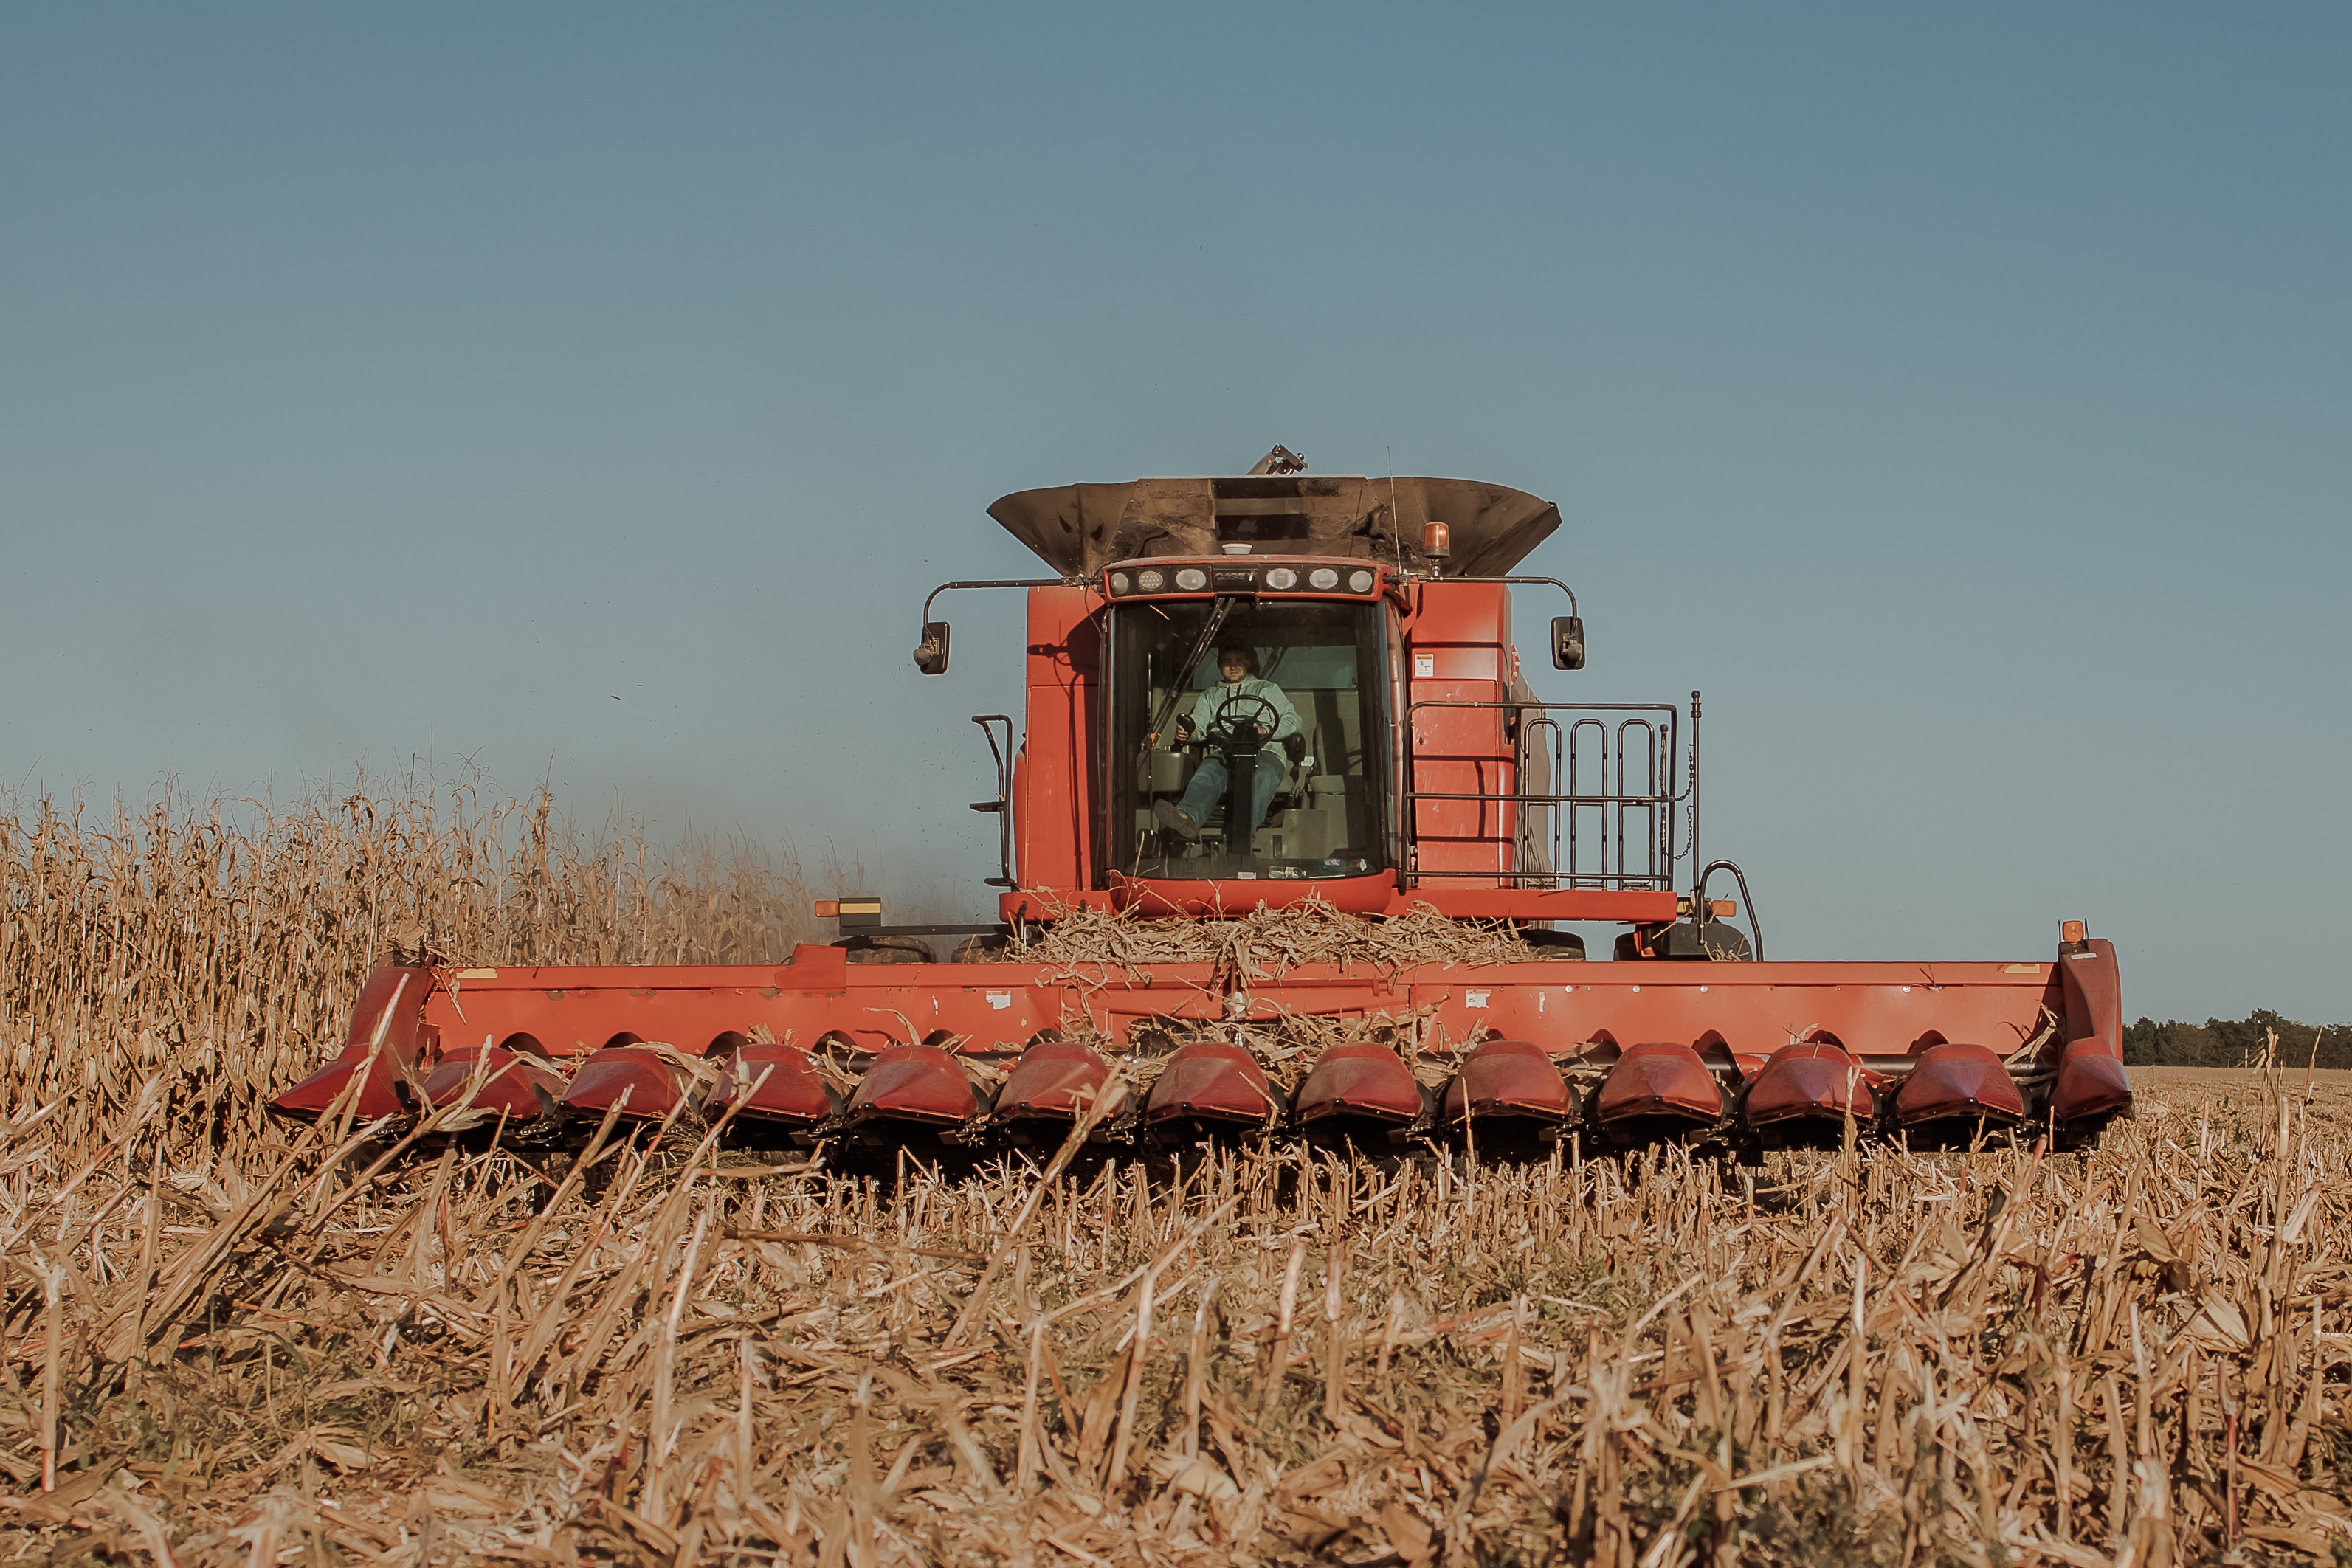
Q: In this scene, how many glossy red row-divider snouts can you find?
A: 13